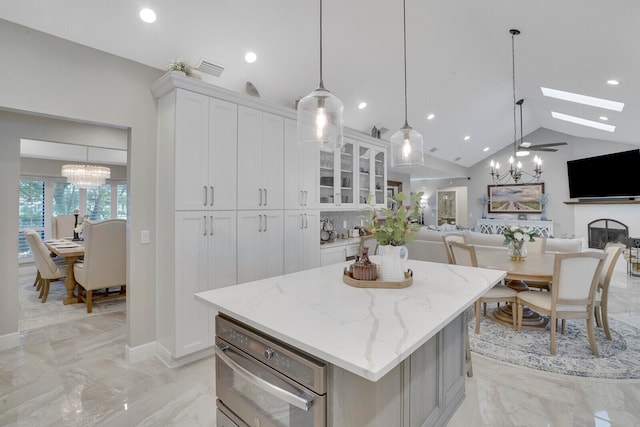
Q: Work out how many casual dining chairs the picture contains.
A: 5